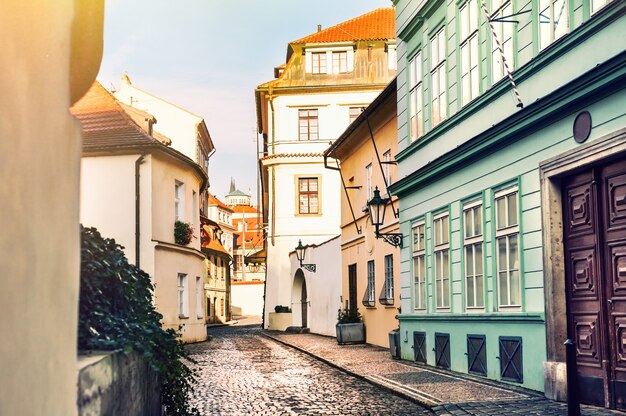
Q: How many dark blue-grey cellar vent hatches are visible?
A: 4